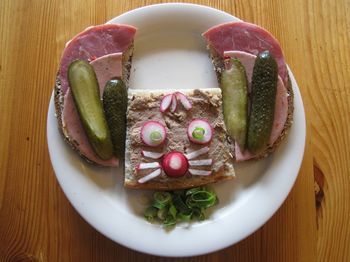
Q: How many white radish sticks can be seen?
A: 6